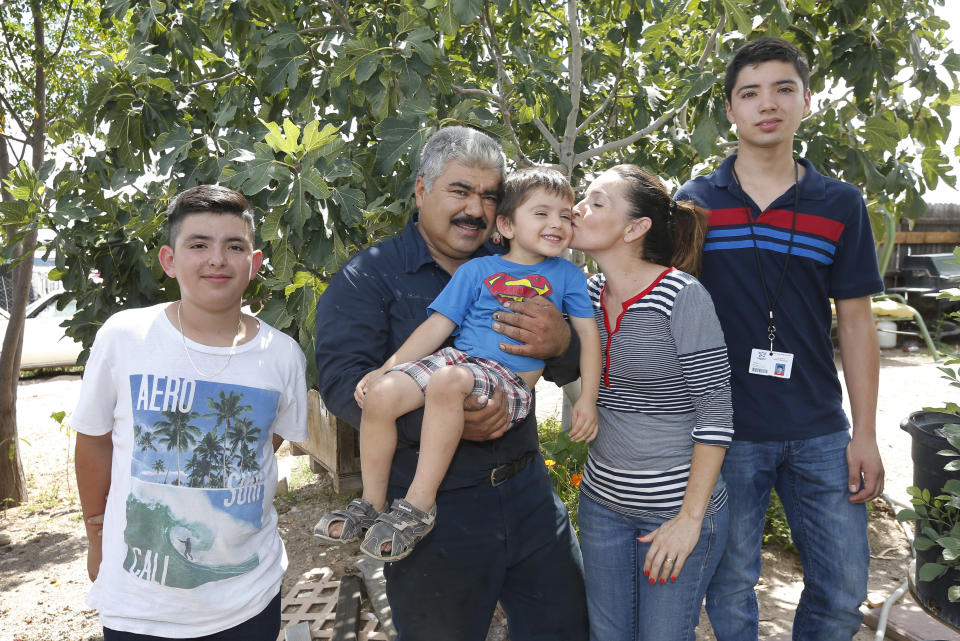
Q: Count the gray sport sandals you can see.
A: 2